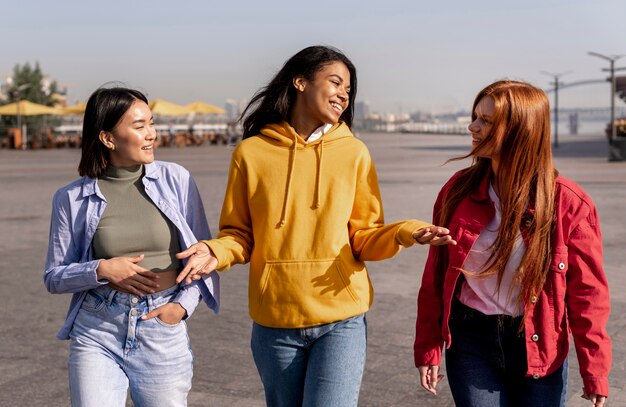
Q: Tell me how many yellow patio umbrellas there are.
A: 4